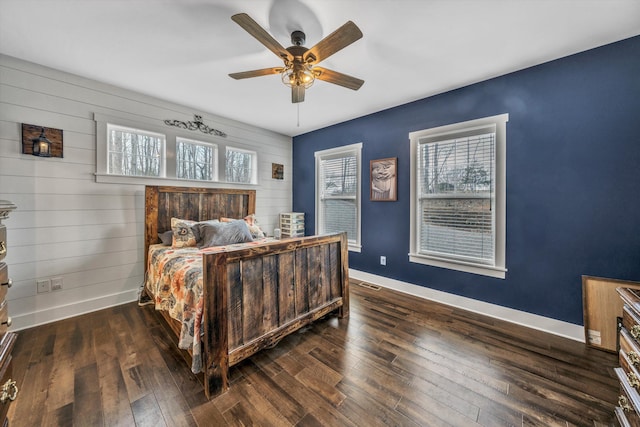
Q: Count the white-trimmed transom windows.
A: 3